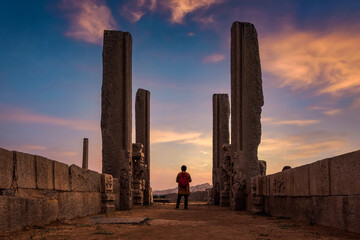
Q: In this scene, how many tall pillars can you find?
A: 4